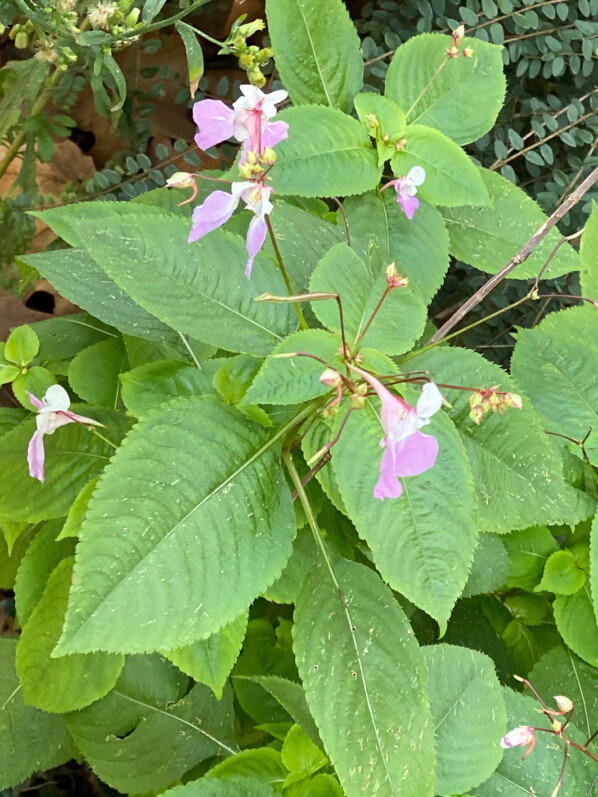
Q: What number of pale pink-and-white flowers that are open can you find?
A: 5